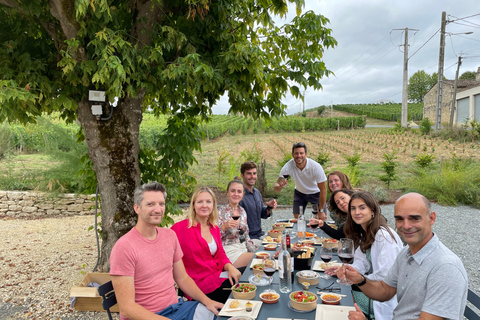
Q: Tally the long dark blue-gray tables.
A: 1